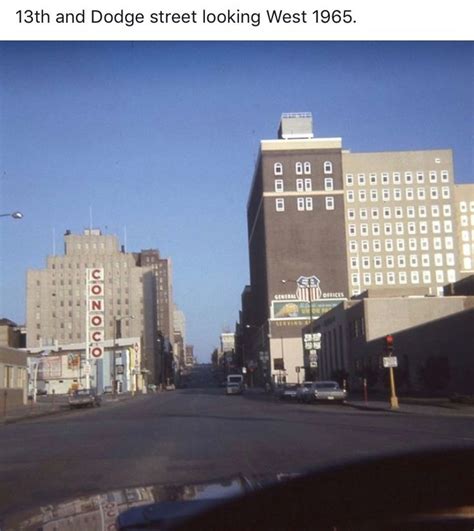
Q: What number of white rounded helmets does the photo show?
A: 0